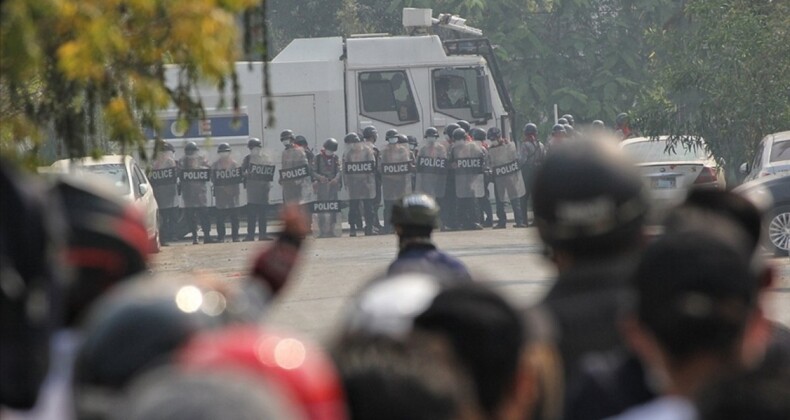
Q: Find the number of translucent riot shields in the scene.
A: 11